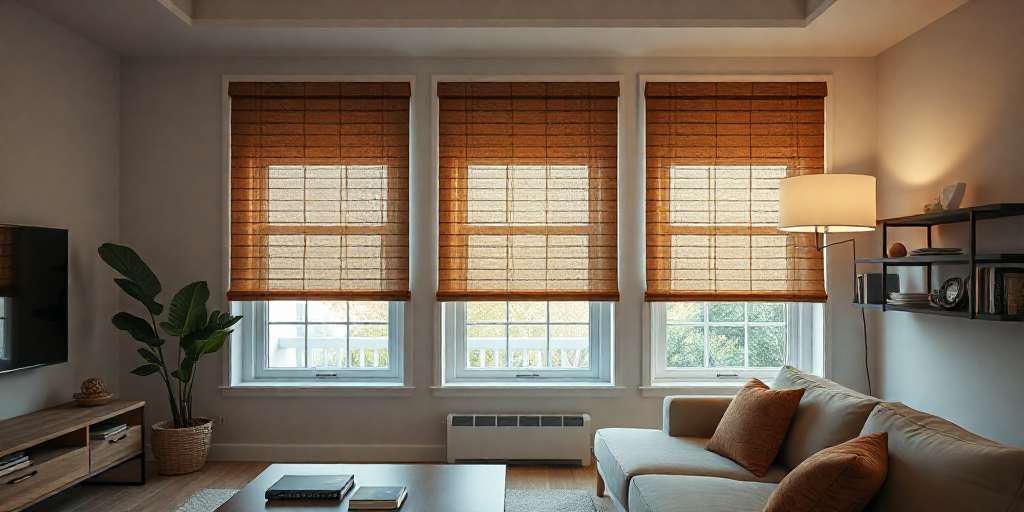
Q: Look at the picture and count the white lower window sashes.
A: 3